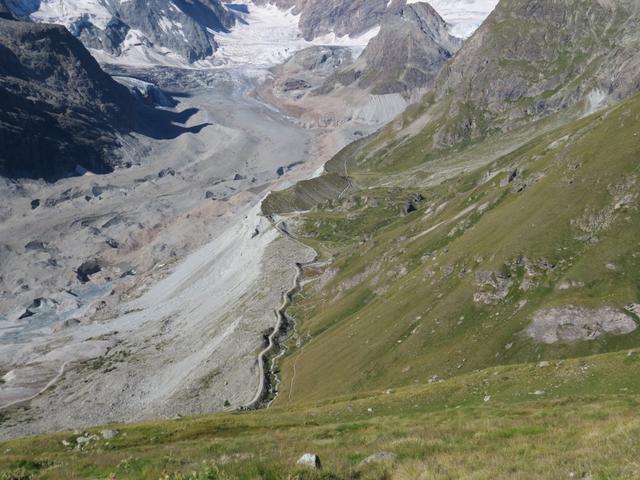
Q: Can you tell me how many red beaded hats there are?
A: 0